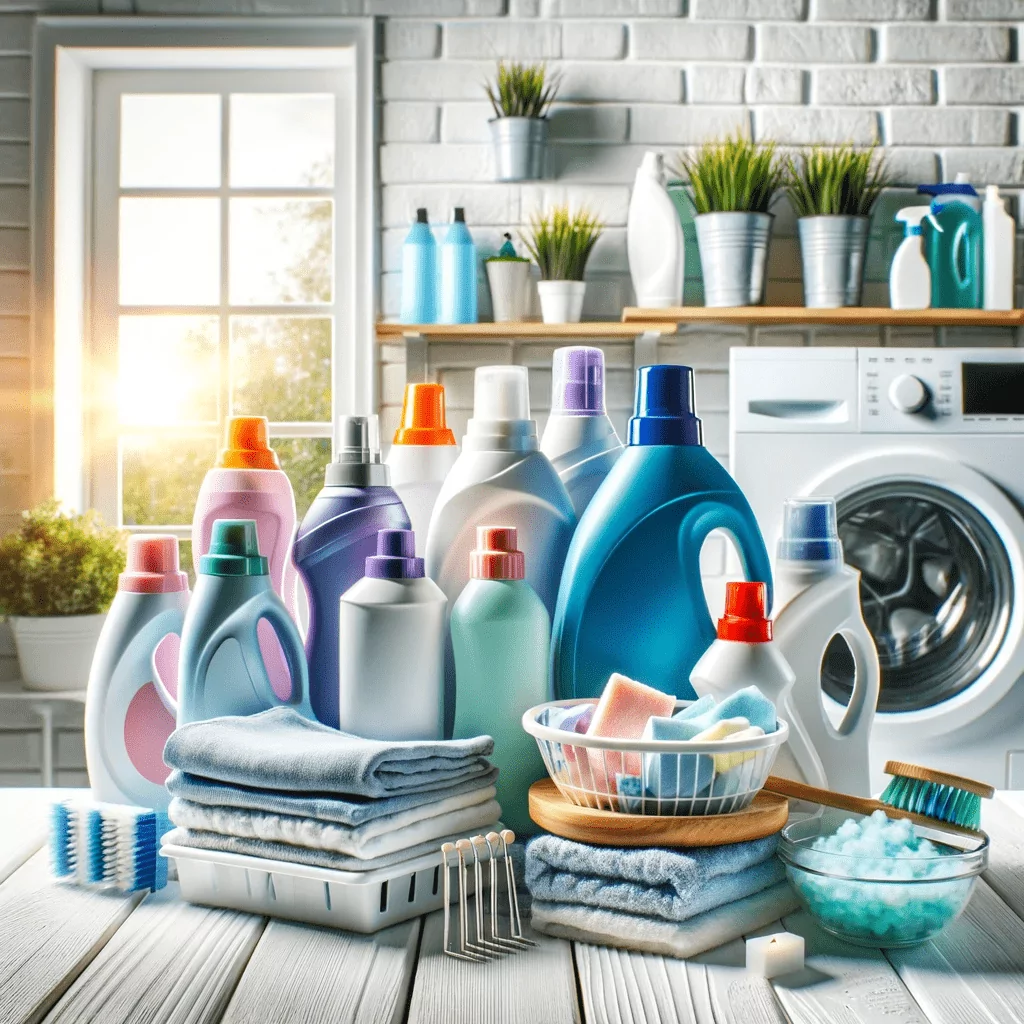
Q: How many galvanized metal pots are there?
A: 3